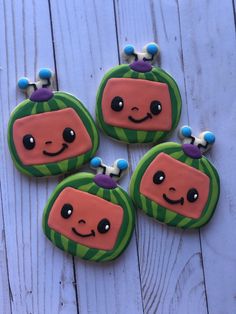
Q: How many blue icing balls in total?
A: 8